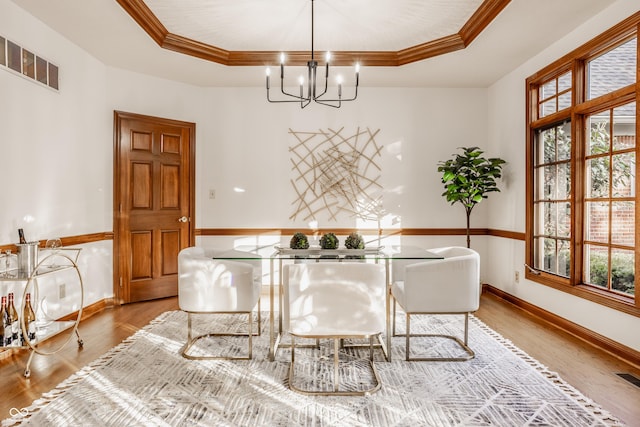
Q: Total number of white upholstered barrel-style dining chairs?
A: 3